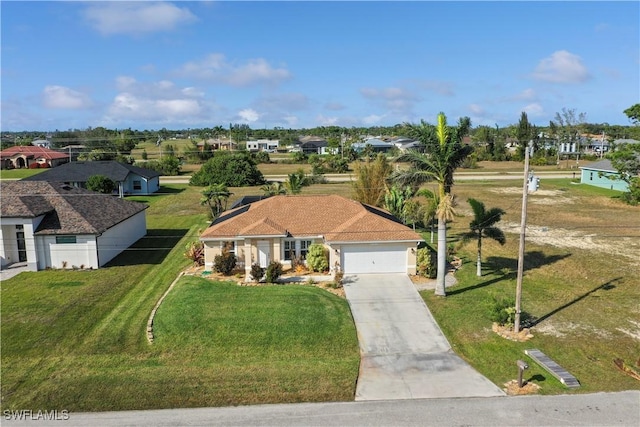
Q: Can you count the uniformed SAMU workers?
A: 0